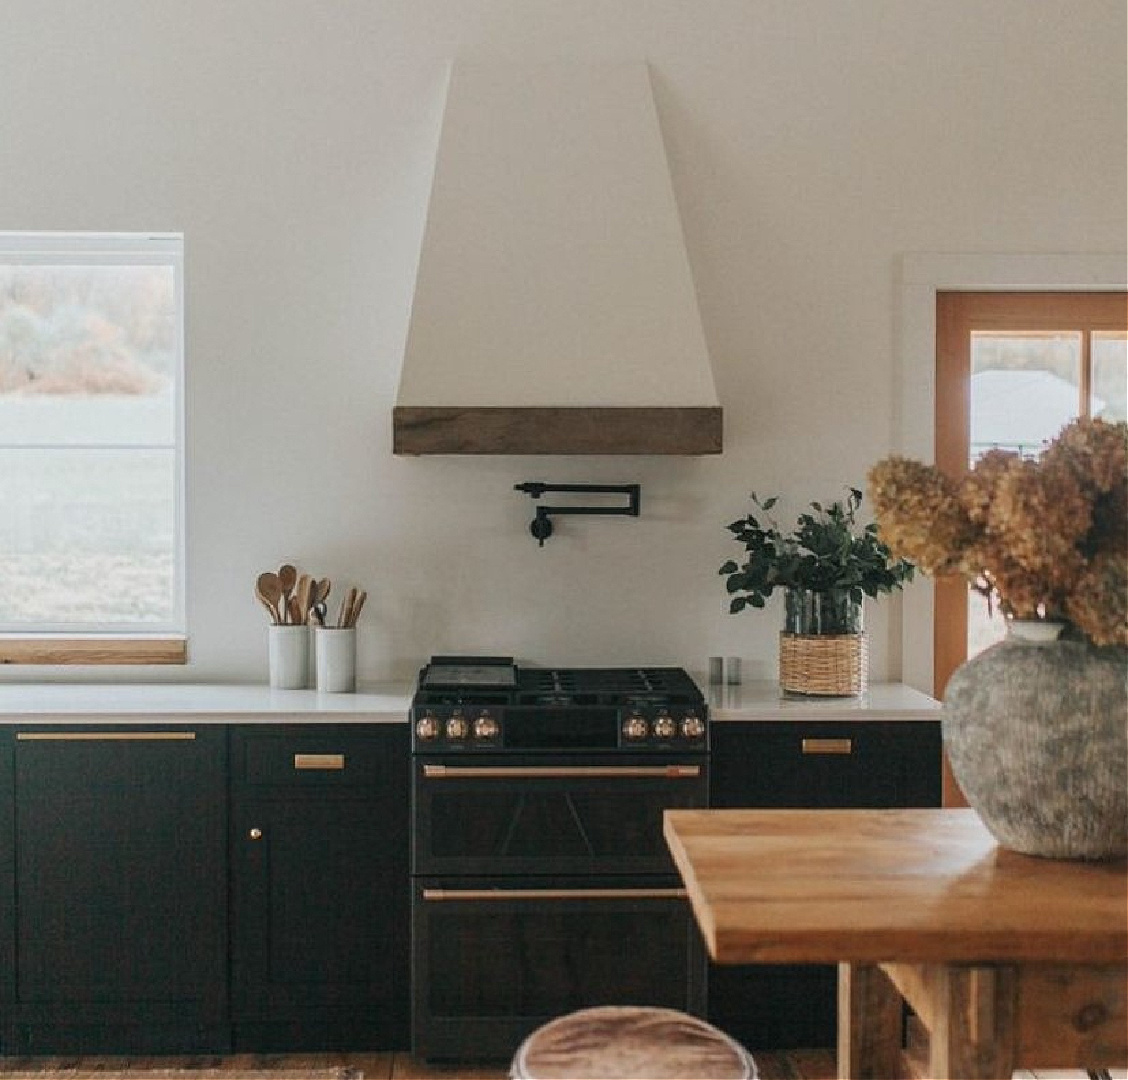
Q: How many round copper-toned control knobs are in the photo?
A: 6